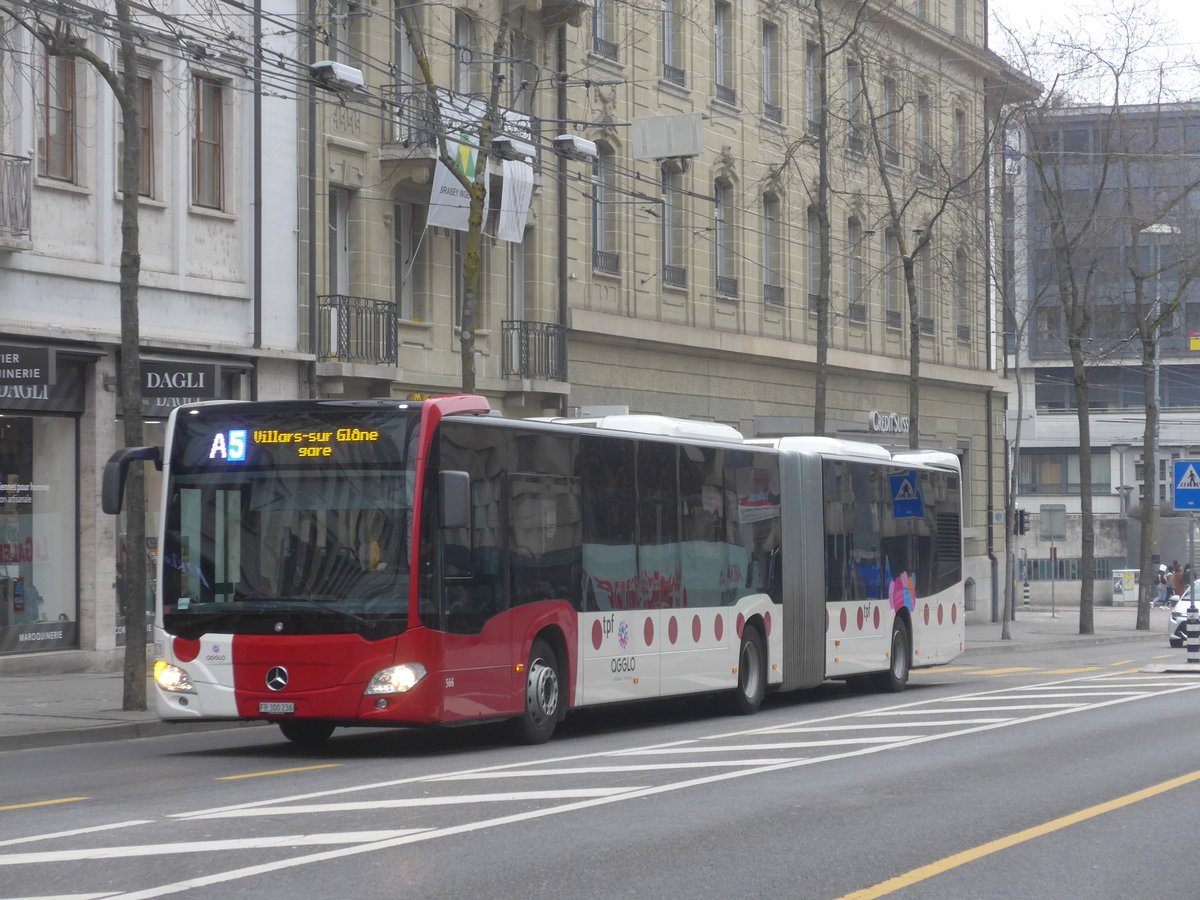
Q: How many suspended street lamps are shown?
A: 3